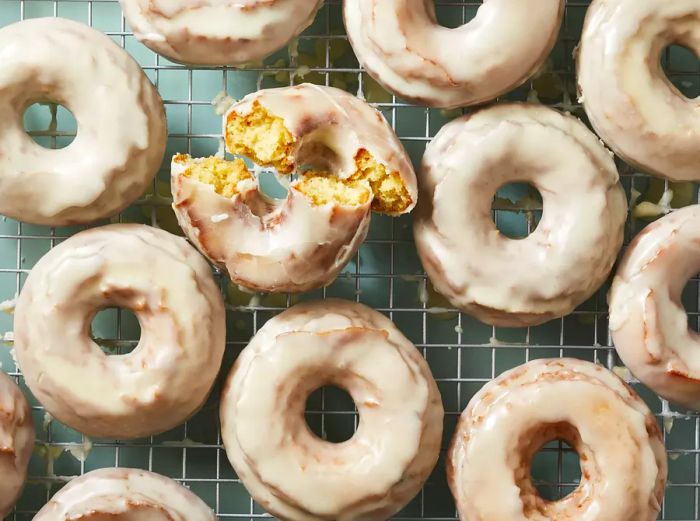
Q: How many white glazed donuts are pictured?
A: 12